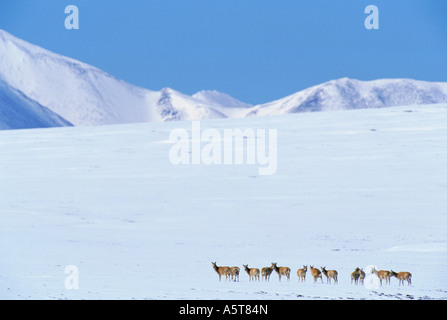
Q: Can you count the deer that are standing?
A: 12